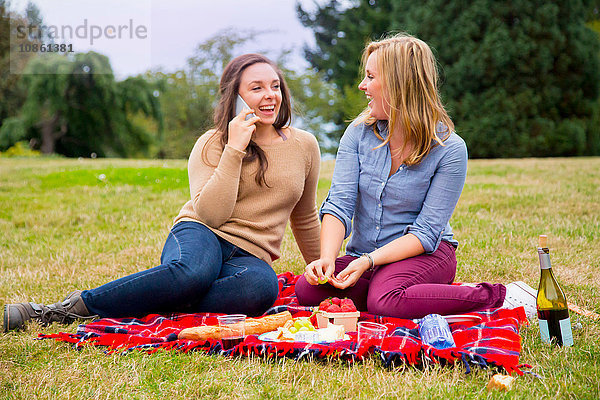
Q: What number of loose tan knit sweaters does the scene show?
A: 1